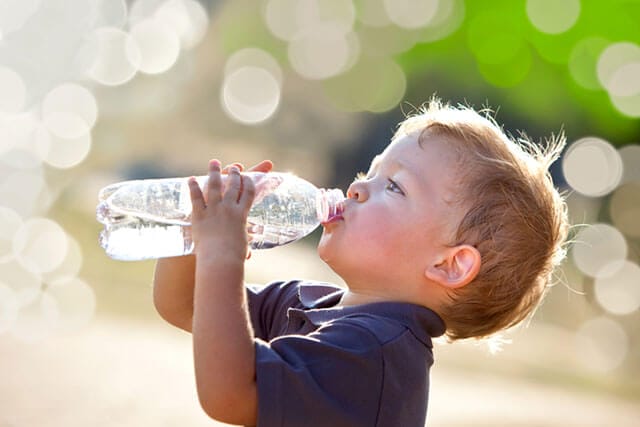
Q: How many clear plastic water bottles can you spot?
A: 1